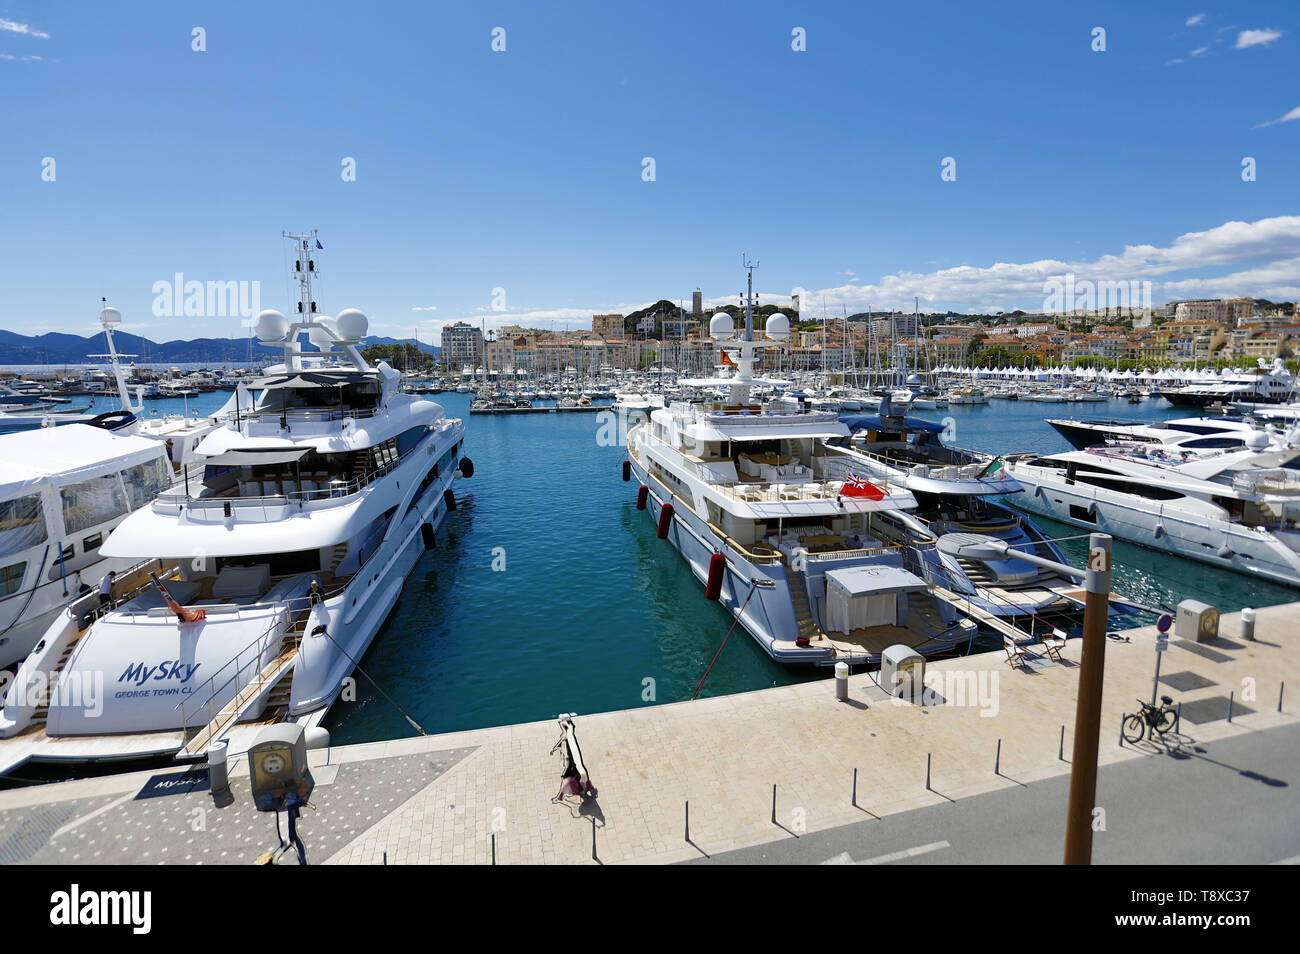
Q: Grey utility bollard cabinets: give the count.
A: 3